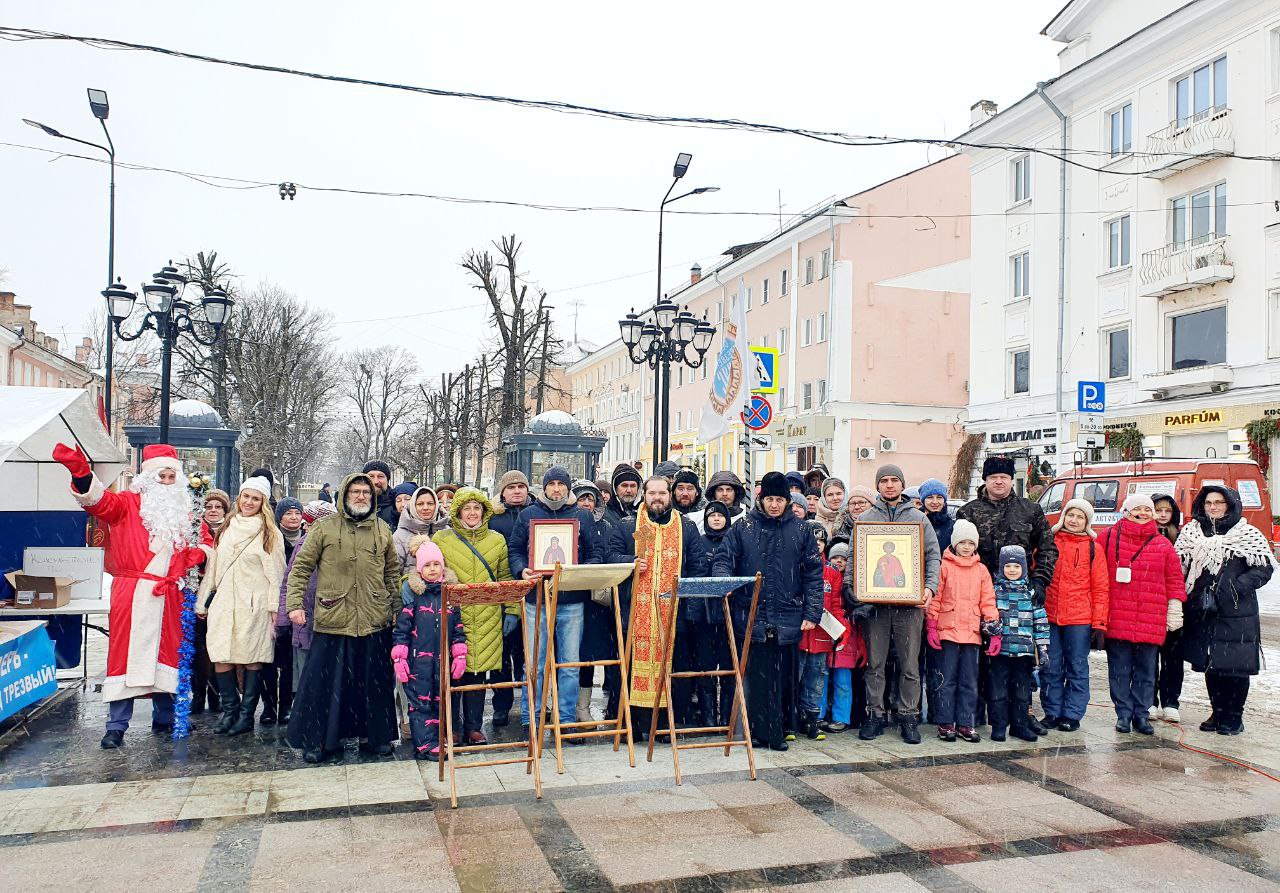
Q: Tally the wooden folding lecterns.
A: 3